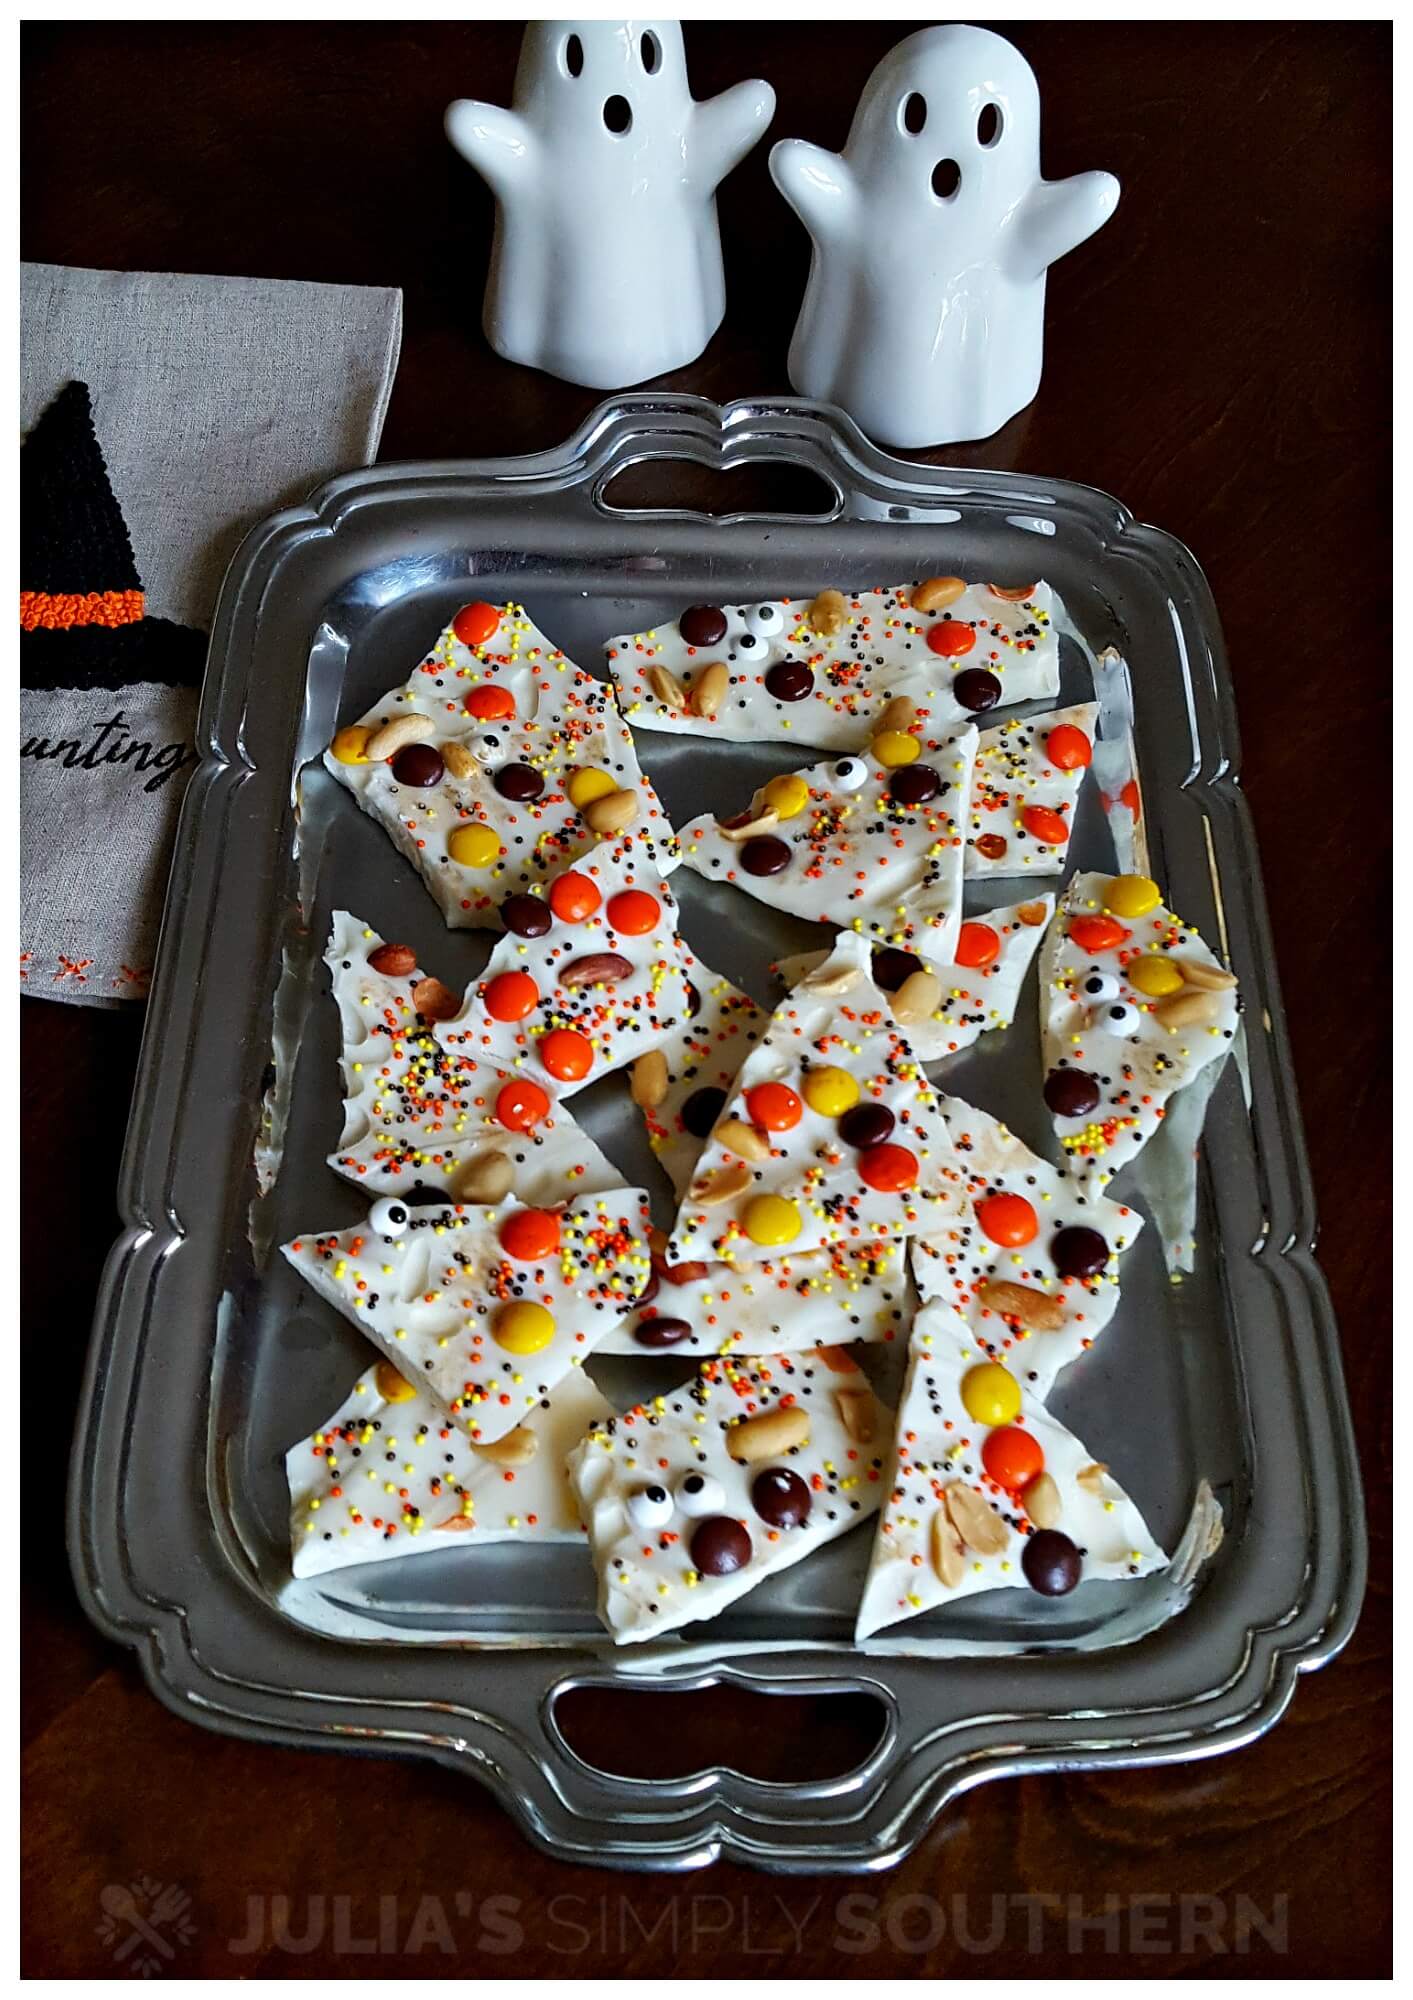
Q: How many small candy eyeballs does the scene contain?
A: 9